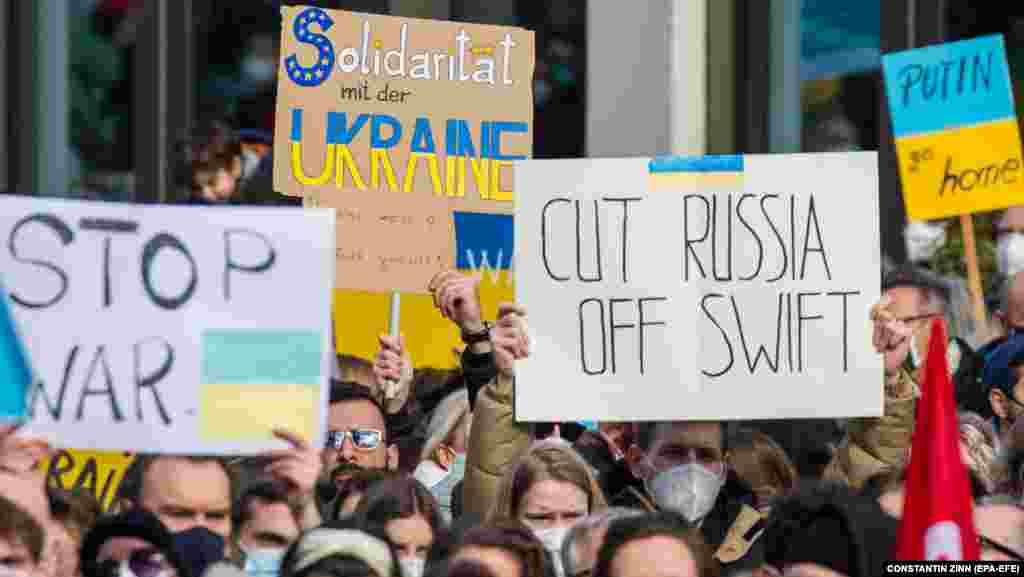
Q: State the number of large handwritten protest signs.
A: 4